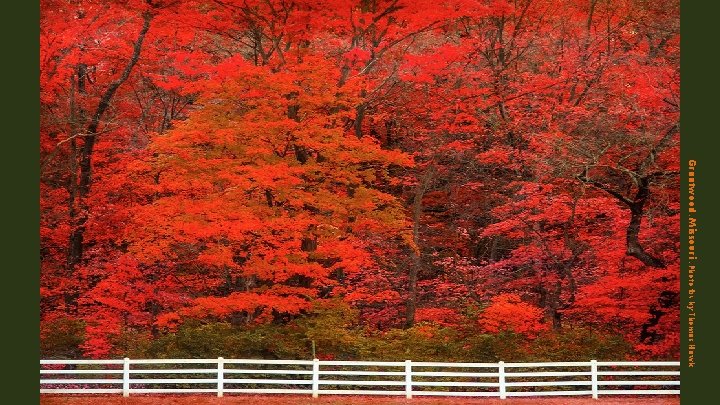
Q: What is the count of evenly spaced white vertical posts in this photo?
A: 6